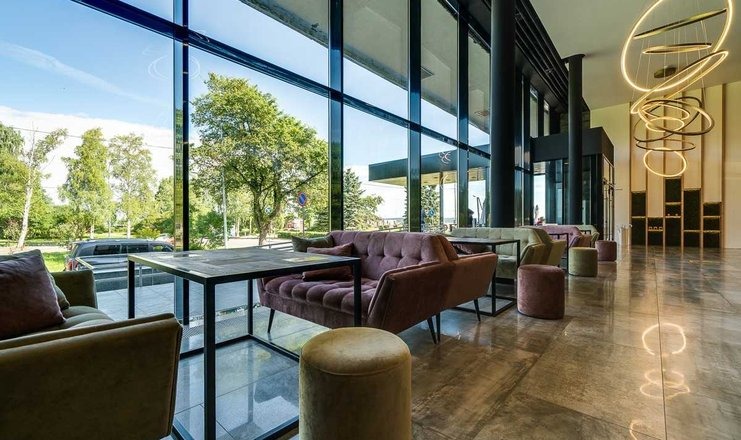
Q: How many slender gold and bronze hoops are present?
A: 10